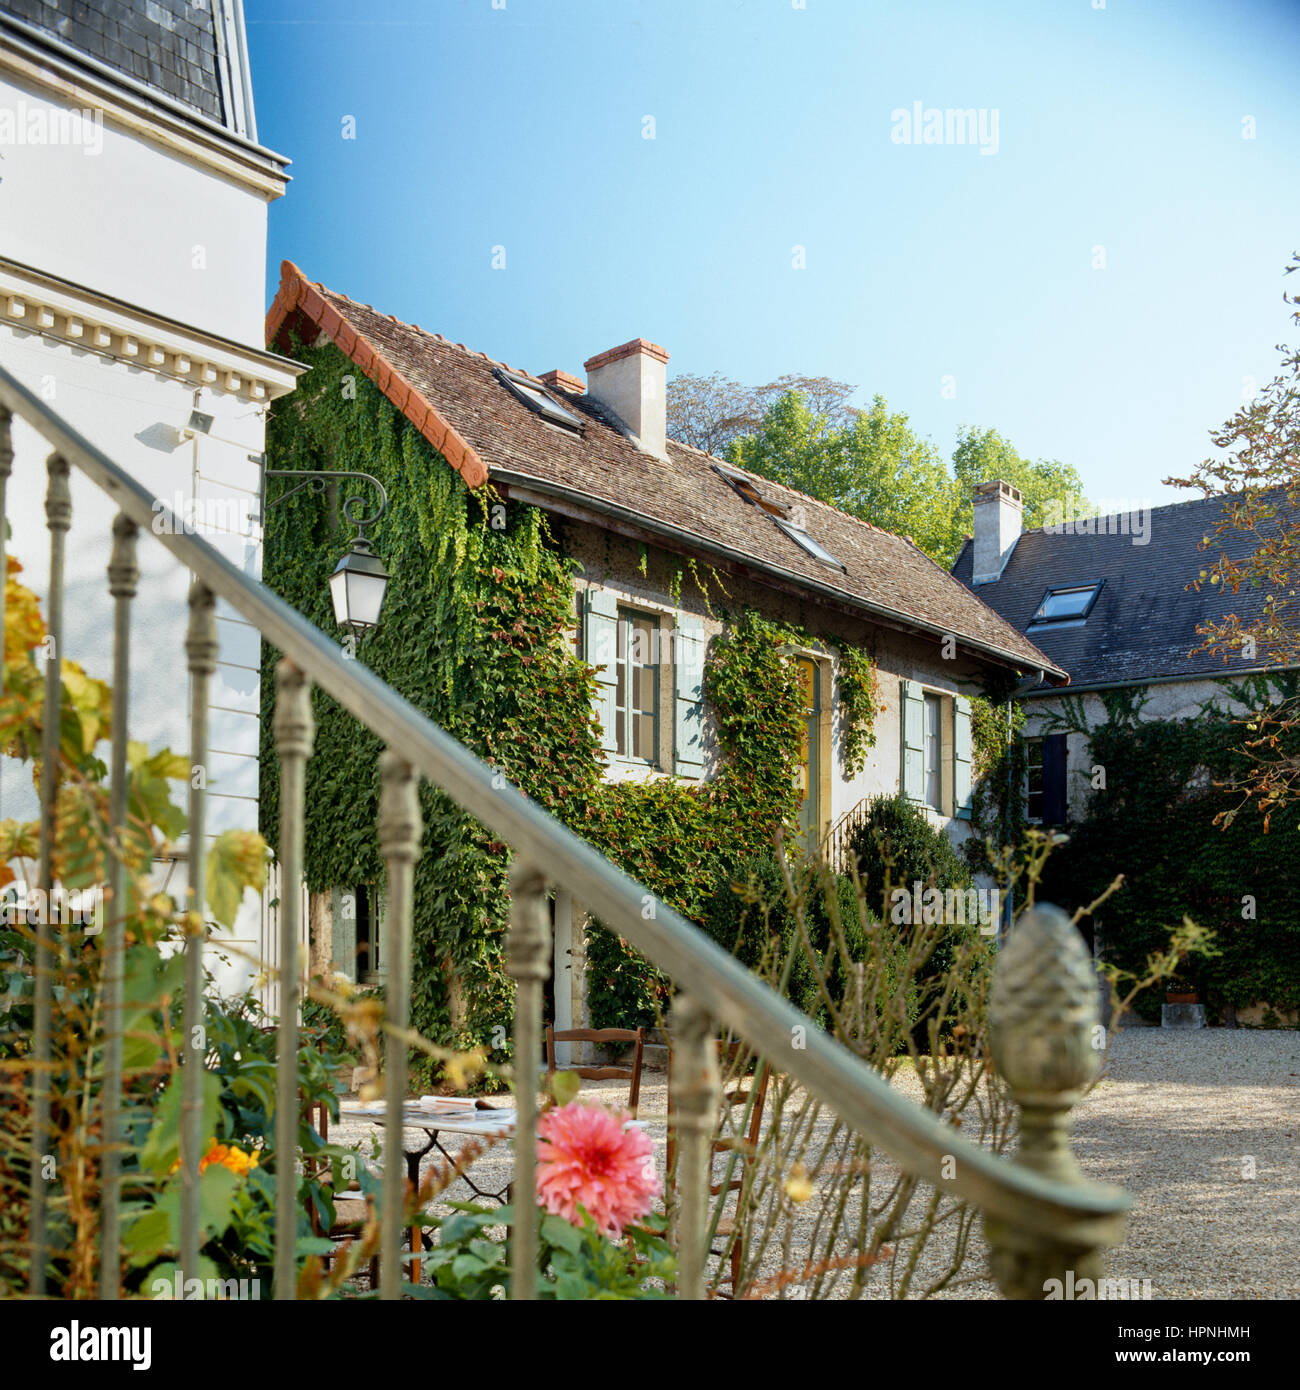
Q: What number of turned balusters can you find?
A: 8